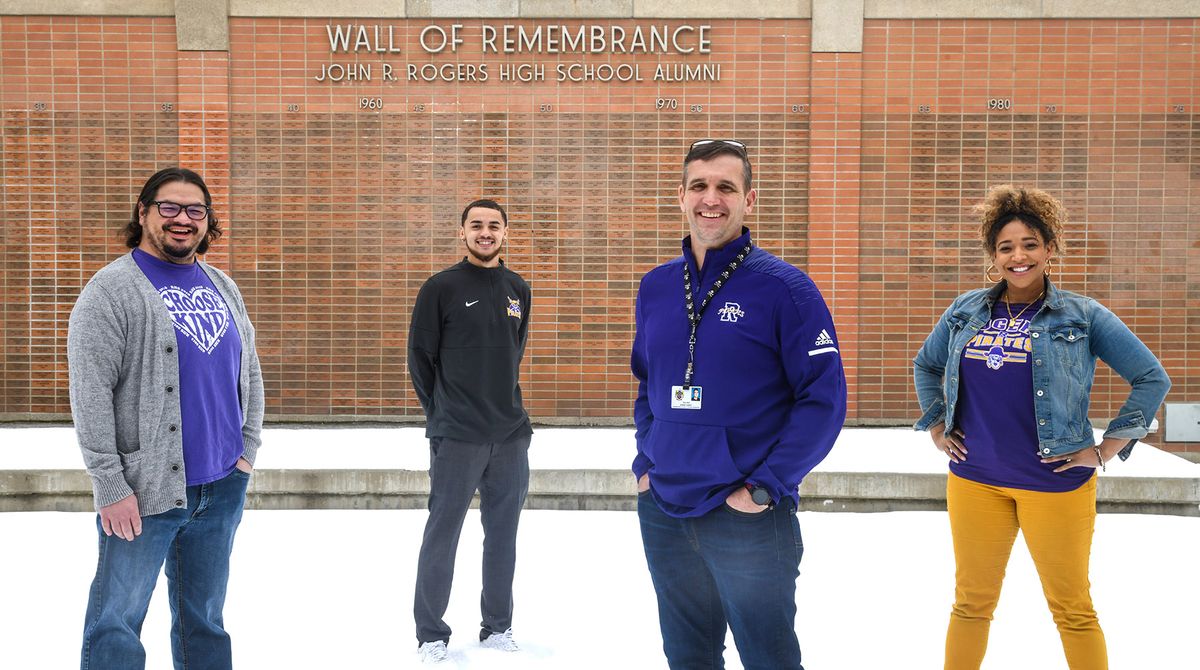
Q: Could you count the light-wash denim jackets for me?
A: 1